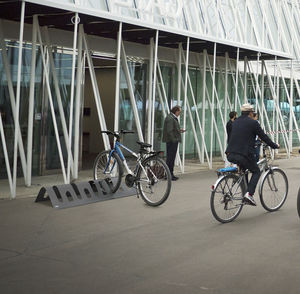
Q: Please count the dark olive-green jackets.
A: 1